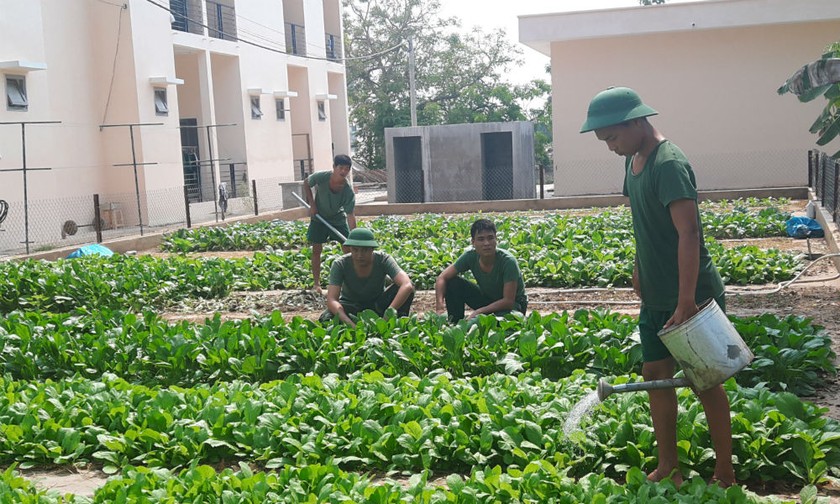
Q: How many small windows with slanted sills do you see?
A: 5